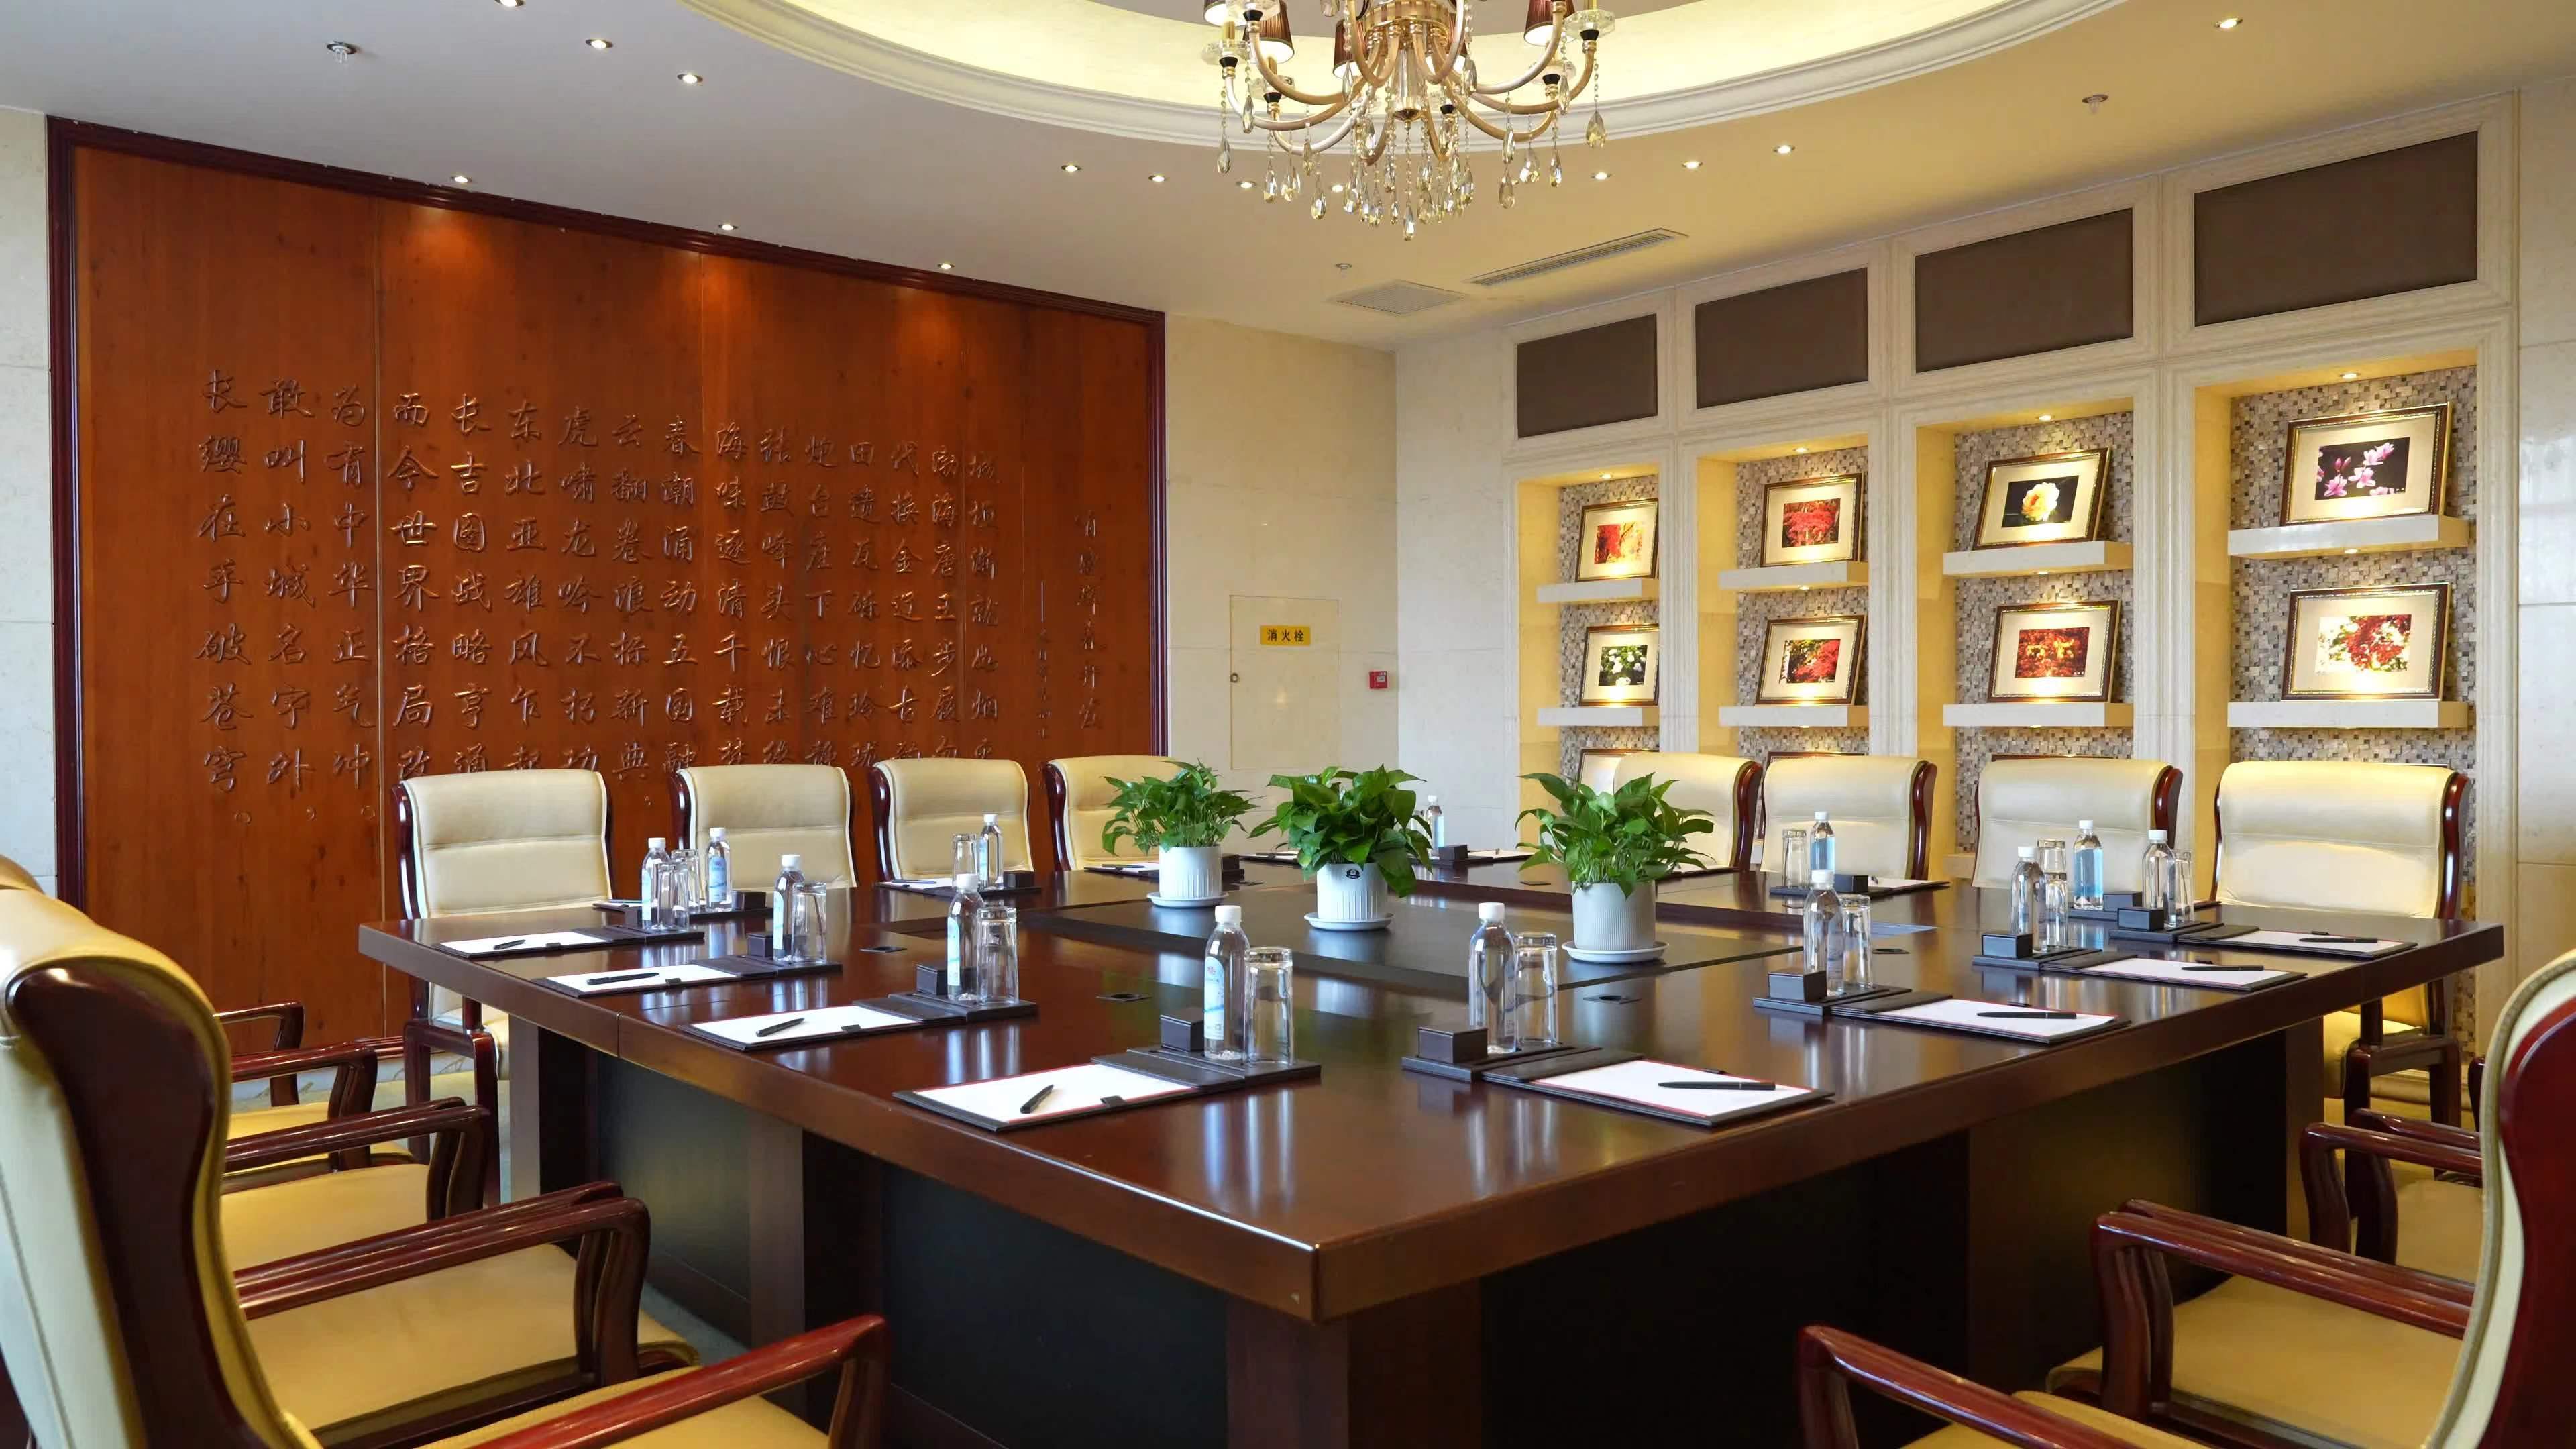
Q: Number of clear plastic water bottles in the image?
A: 13